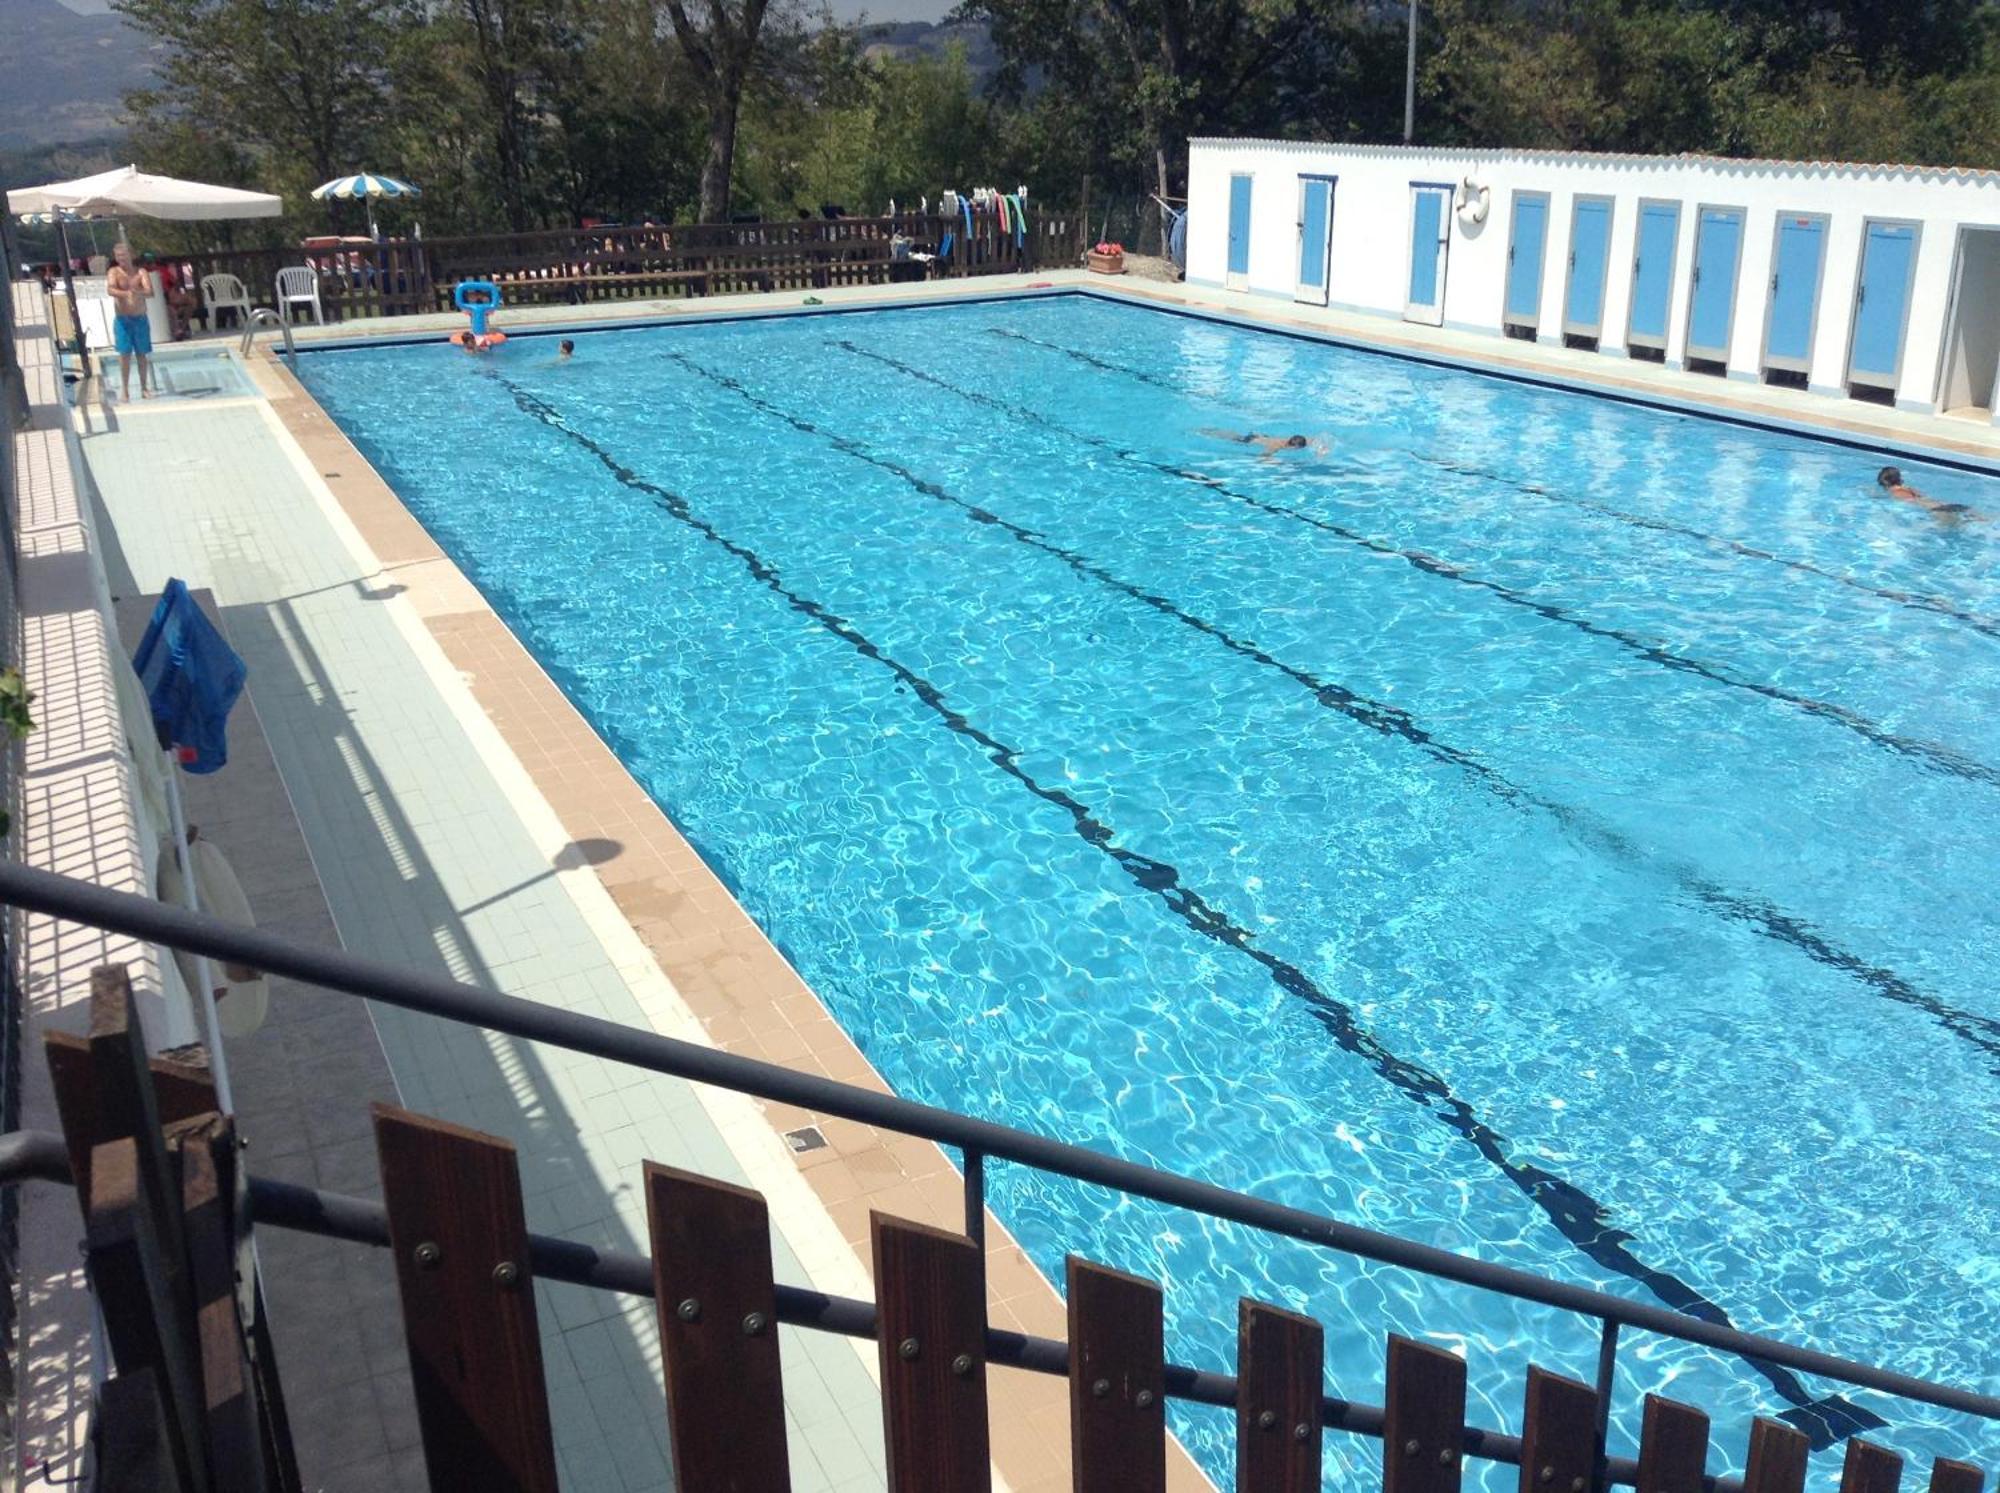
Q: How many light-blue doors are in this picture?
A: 9